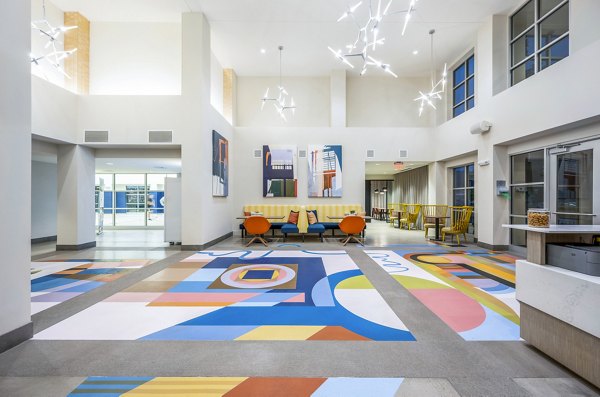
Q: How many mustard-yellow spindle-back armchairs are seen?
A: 4